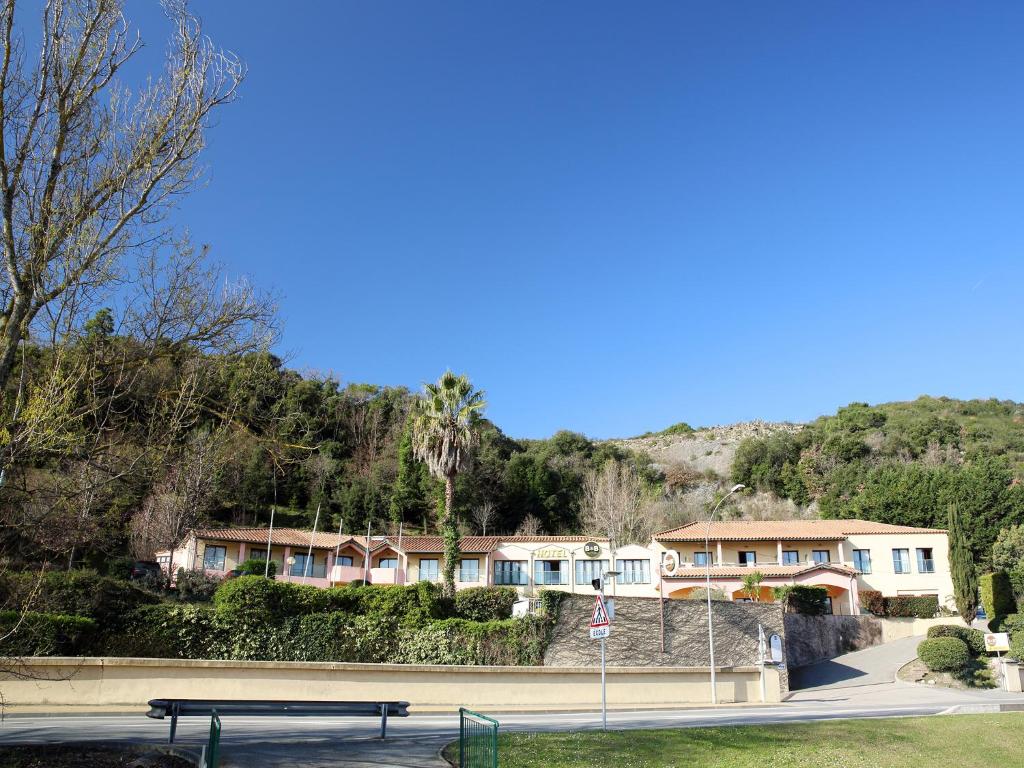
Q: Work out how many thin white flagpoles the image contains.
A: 5